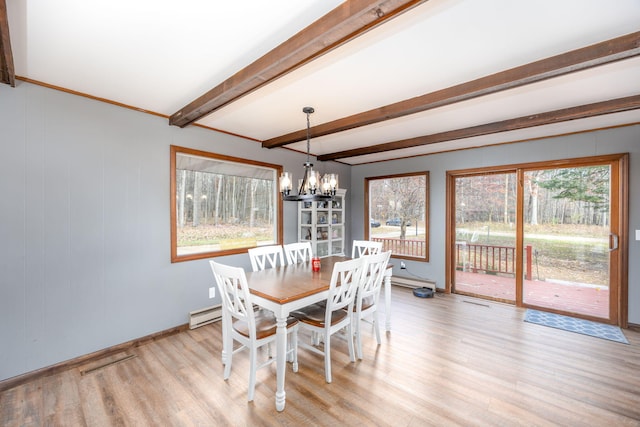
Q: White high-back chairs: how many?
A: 6